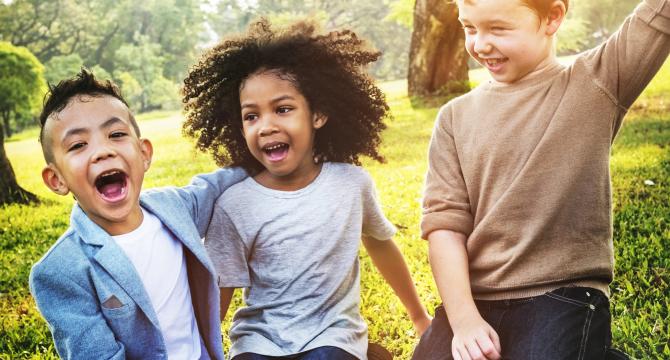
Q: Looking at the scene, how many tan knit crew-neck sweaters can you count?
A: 1